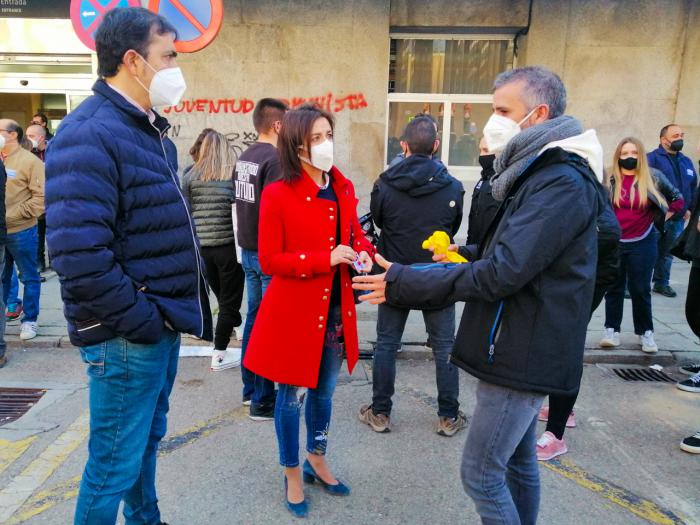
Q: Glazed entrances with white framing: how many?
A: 1